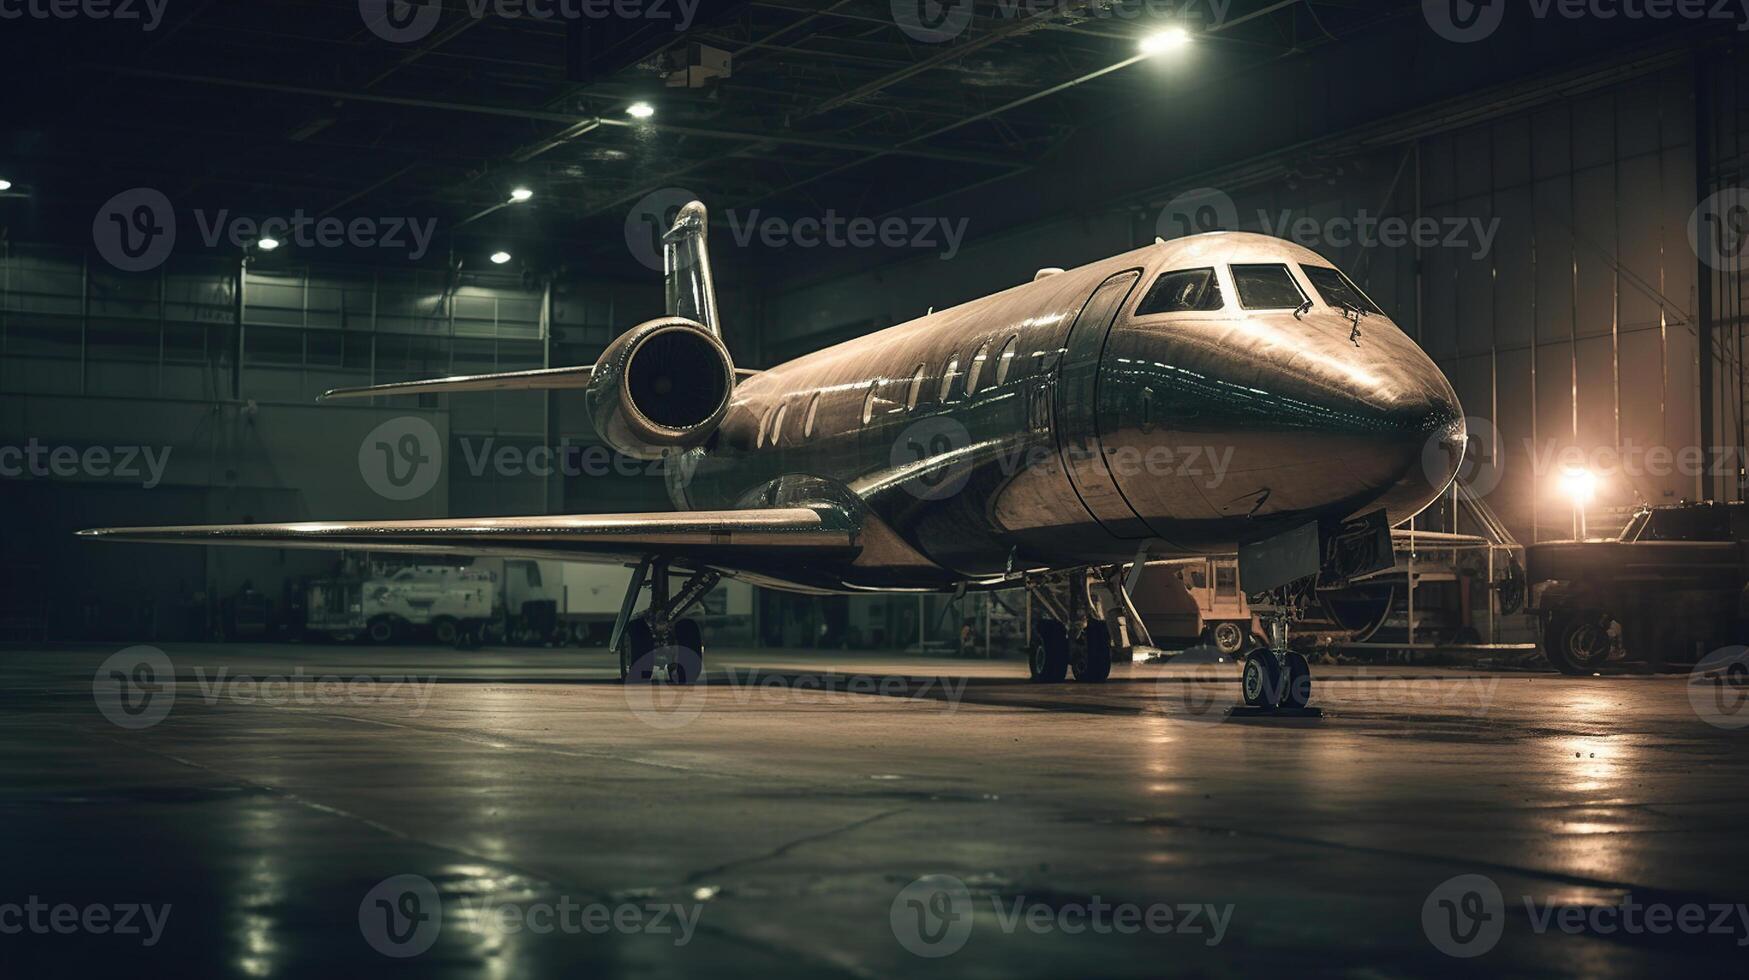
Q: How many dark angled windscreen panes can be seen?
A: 3